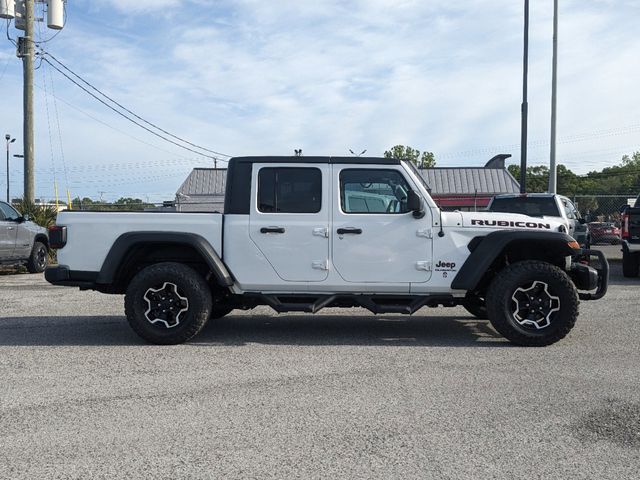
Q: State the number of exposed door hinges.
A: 4